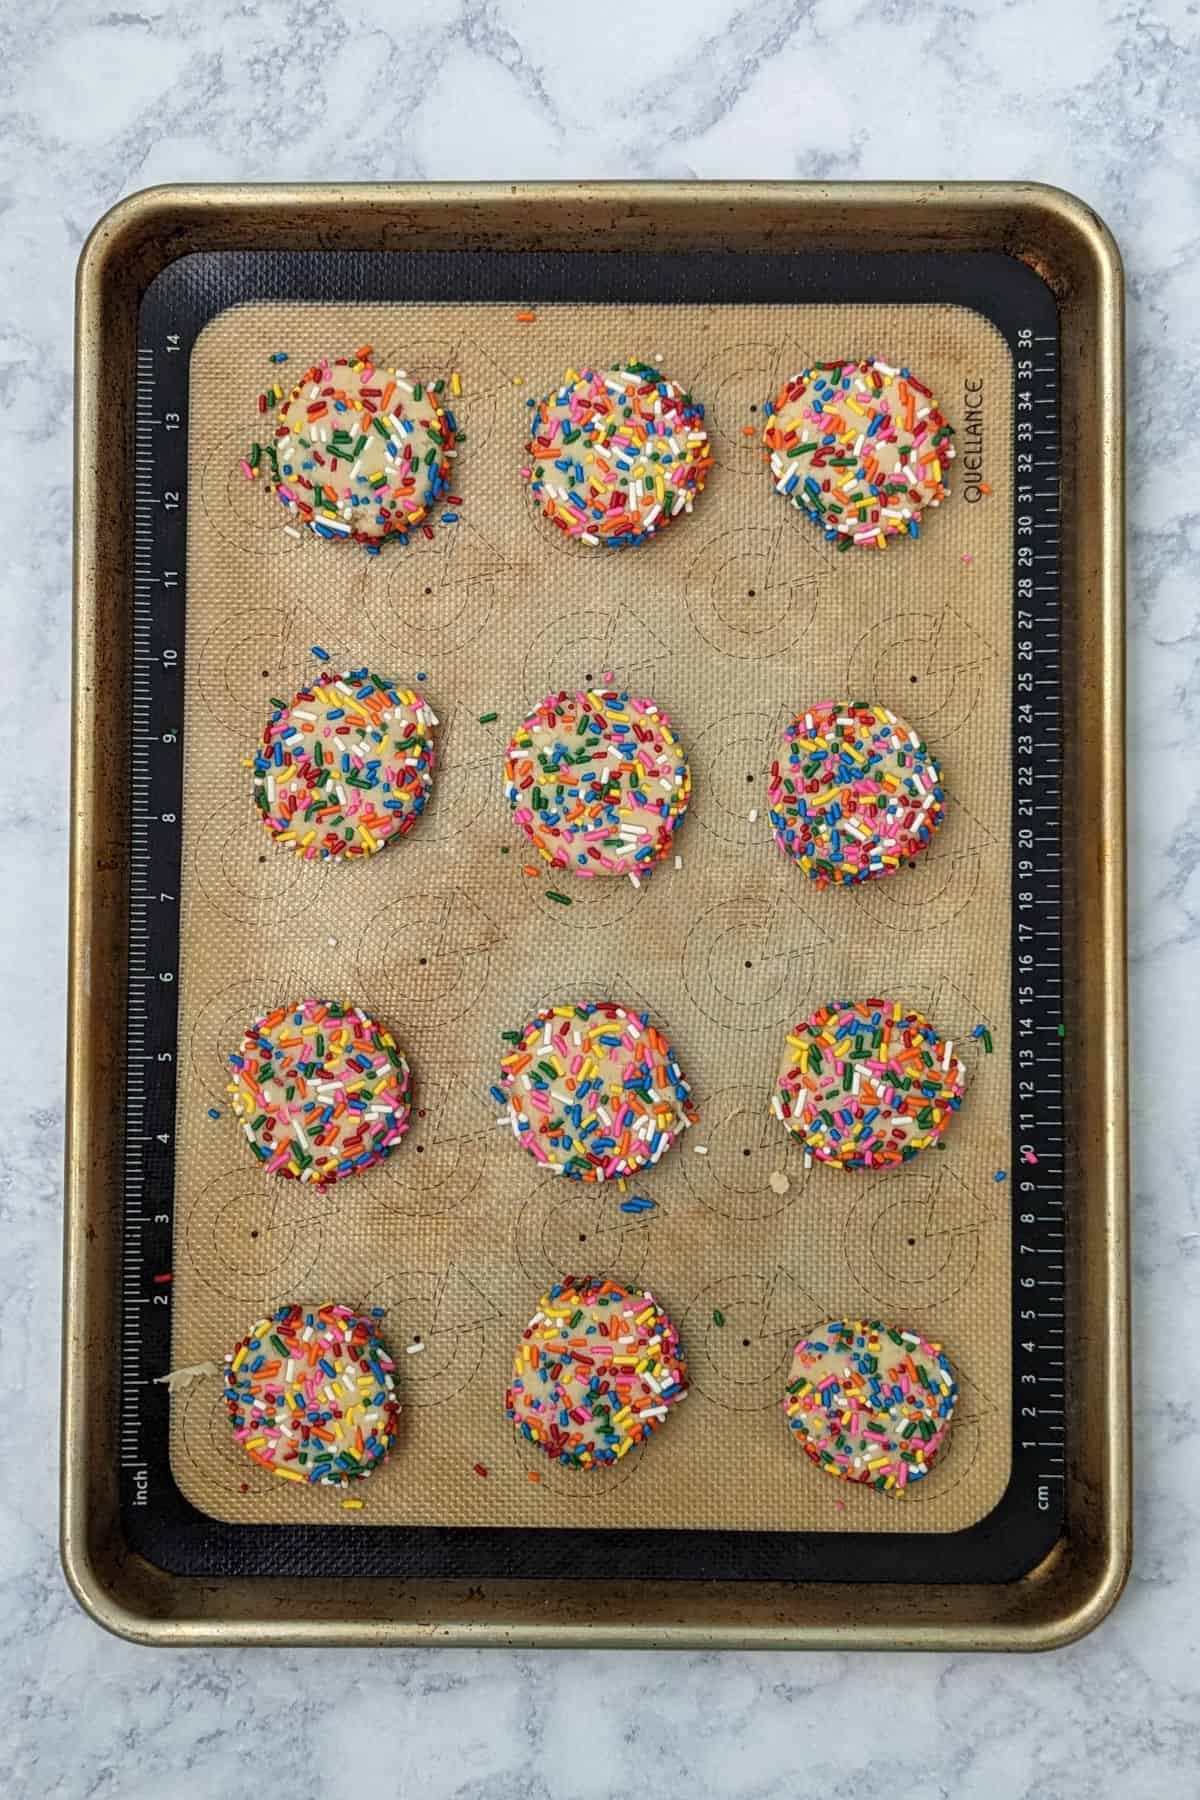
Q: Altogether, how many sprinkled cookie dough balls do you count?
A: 12